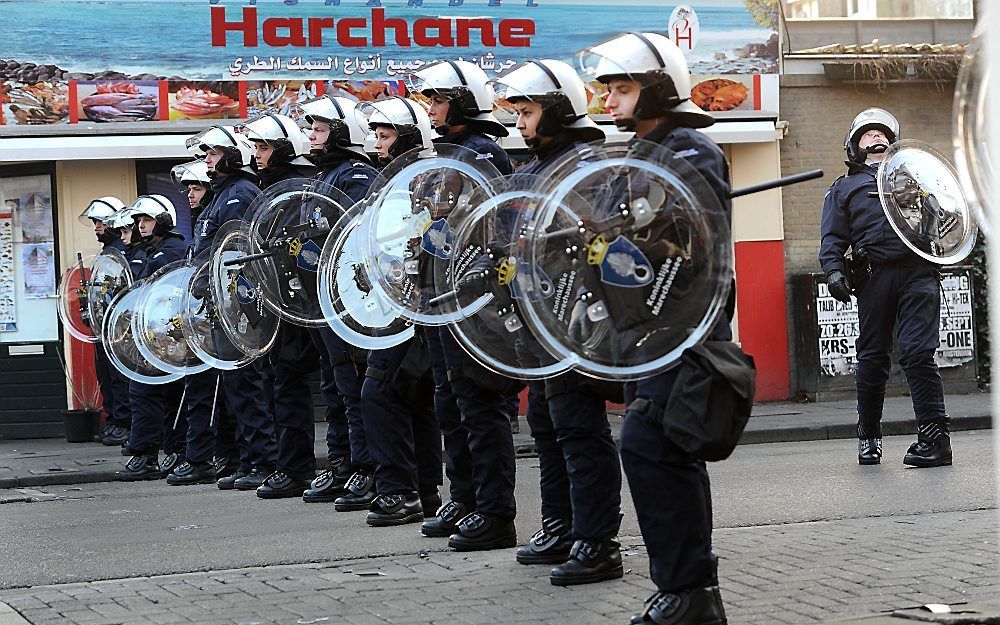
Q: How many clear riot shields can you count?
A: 13